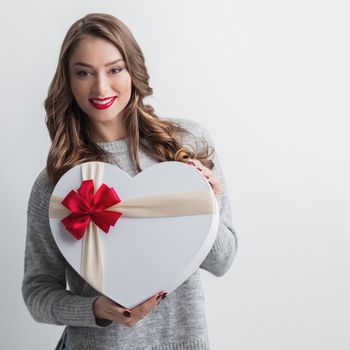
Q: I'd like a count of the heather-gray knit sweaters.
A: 1